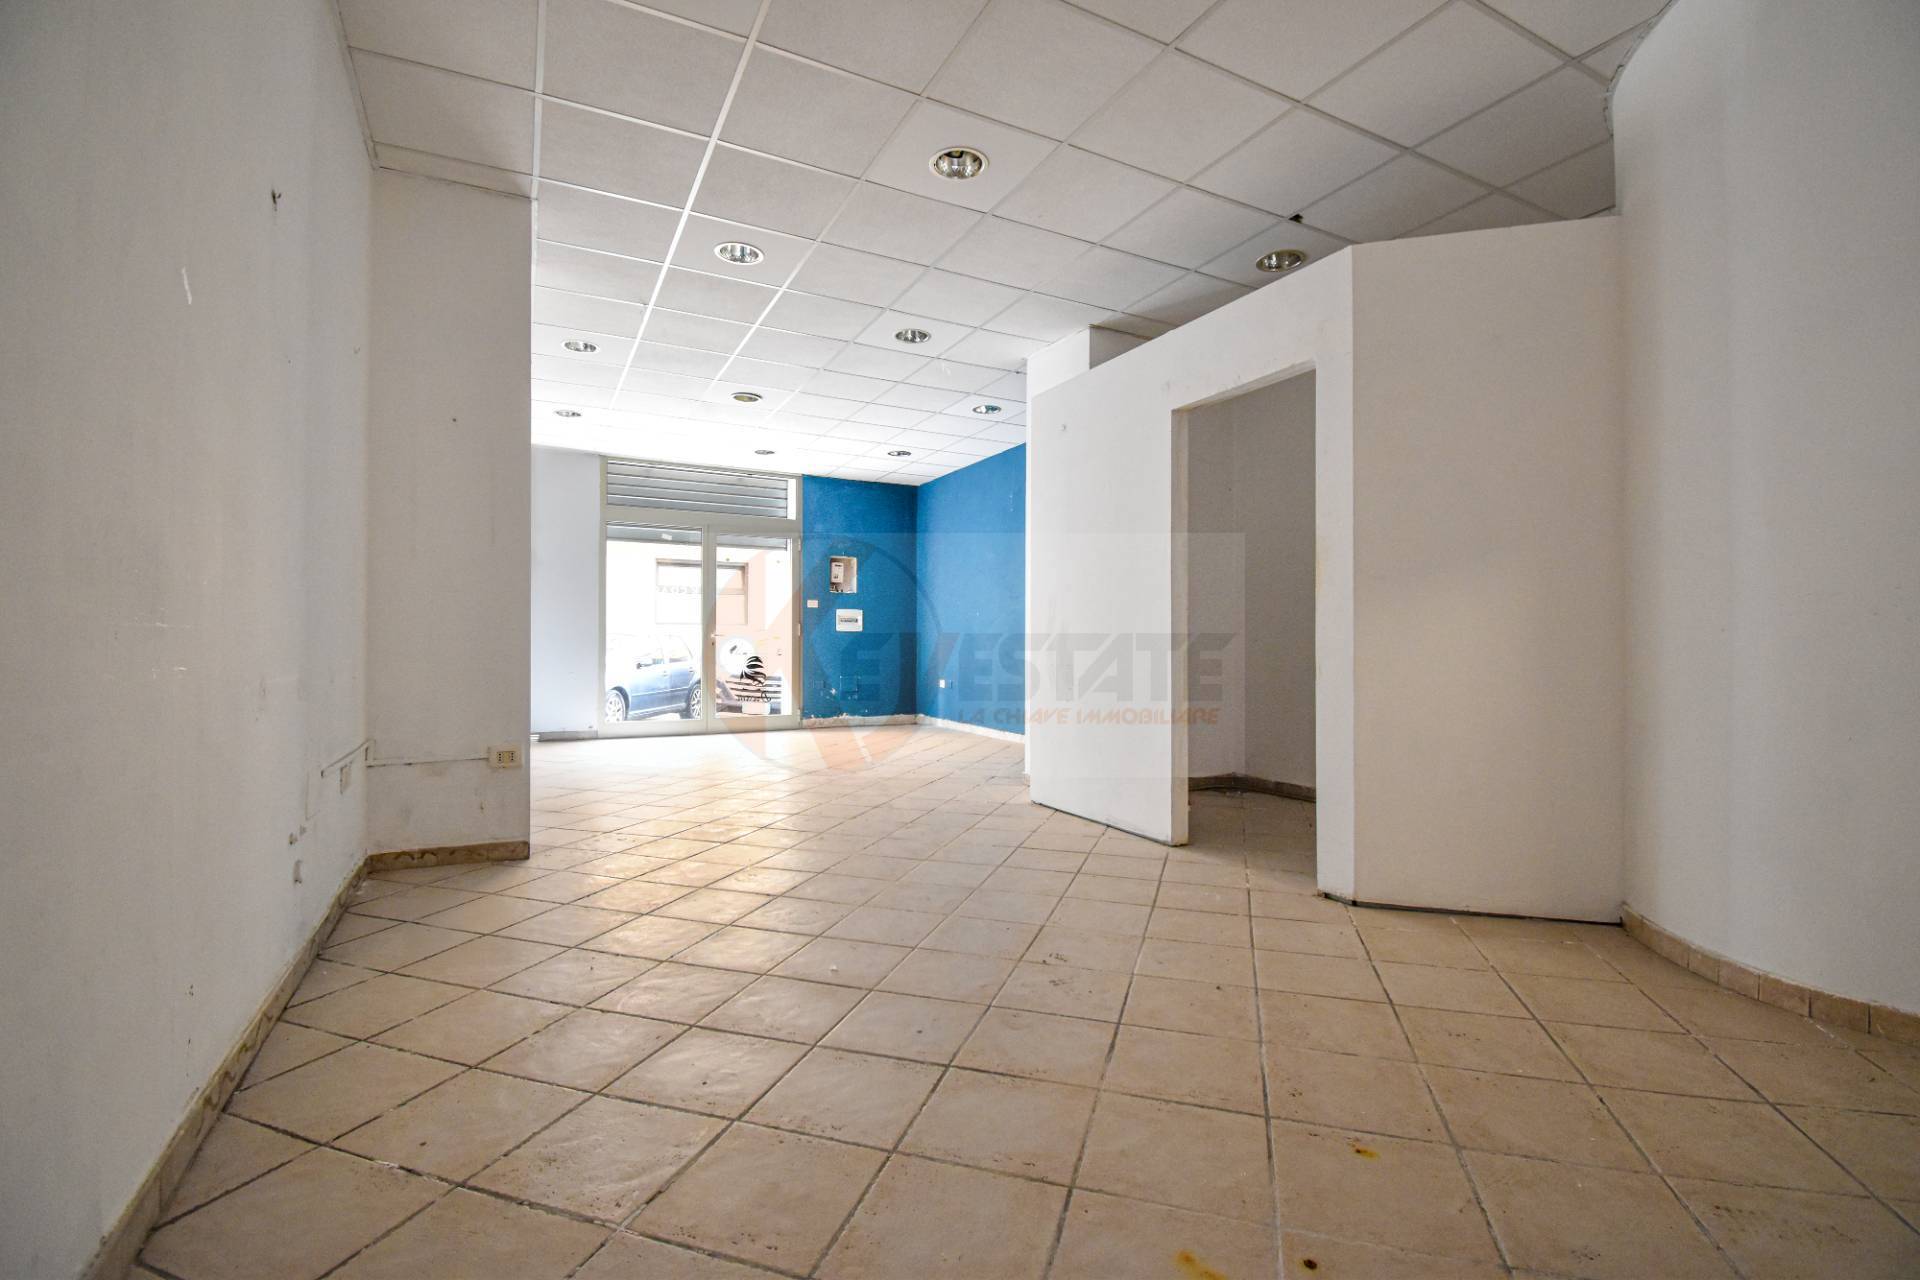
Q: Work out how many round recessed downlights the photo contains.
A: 10